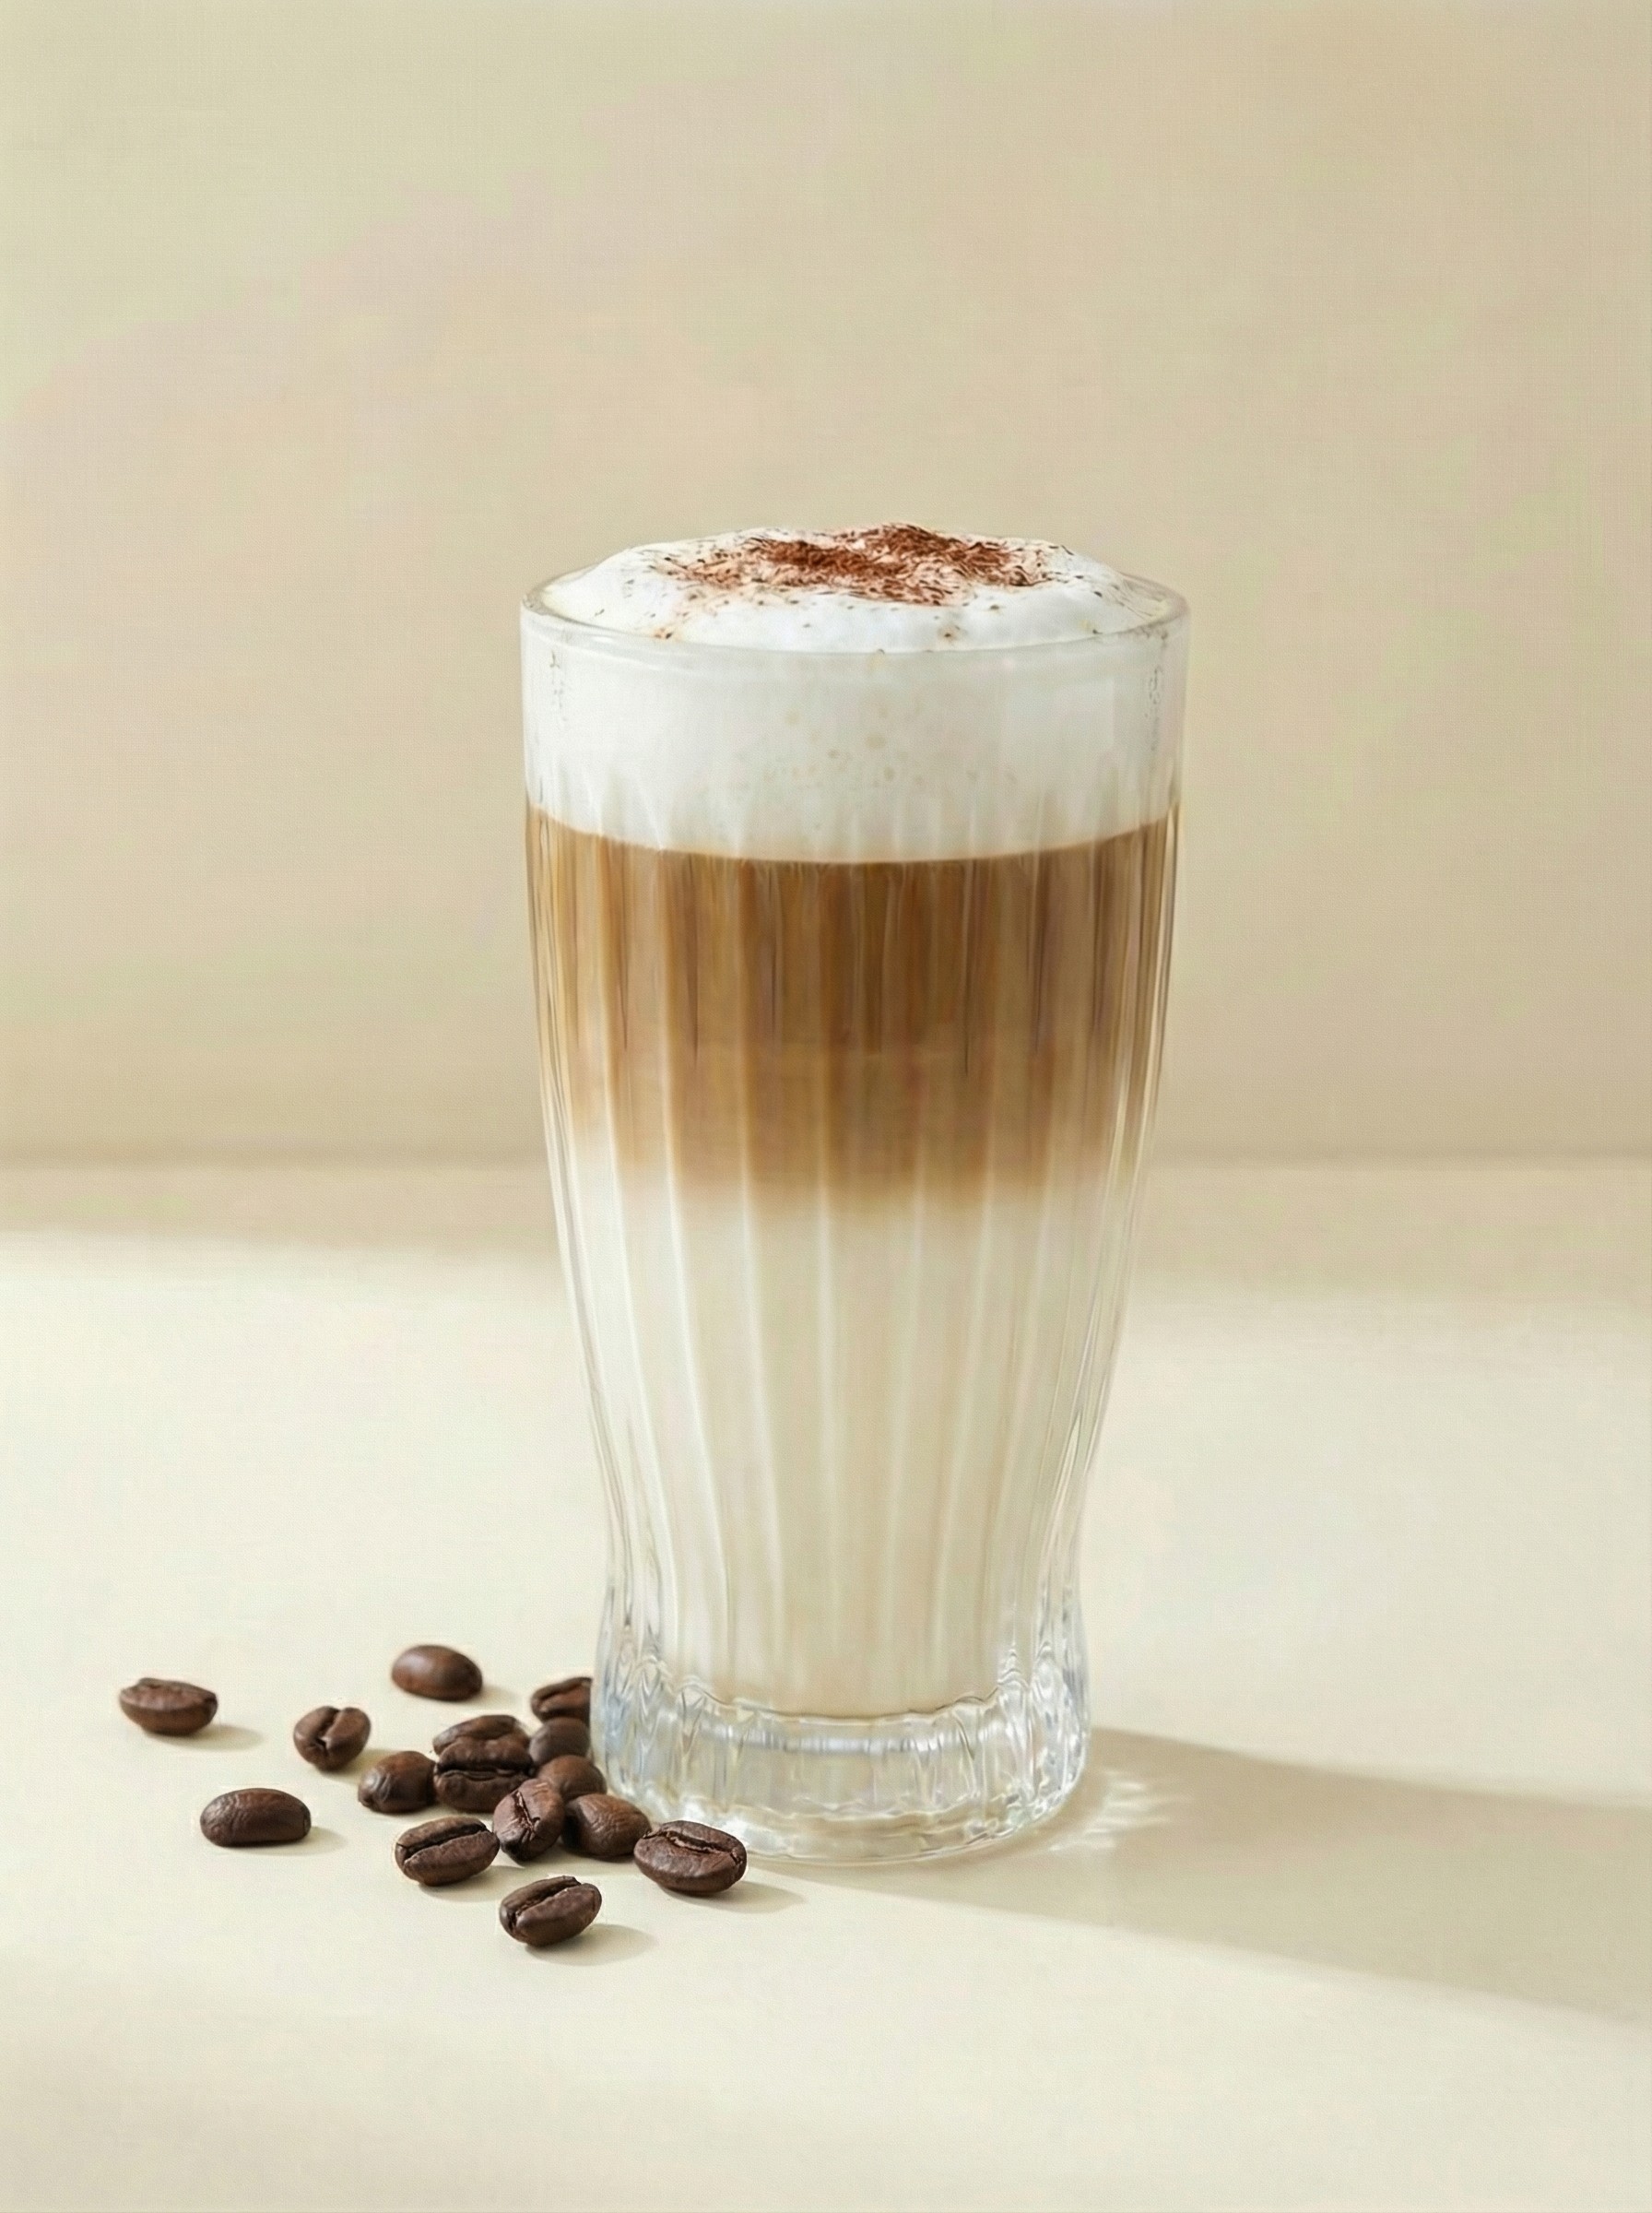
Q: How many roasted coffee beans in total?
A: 15